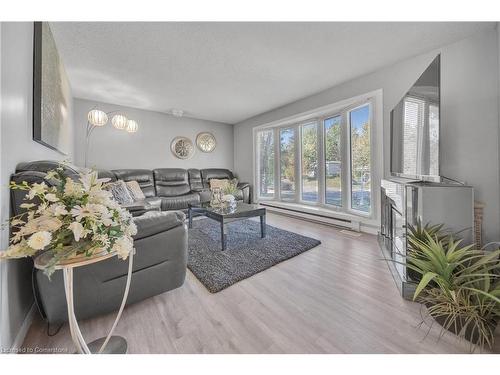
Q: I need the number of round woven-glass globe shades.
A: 3